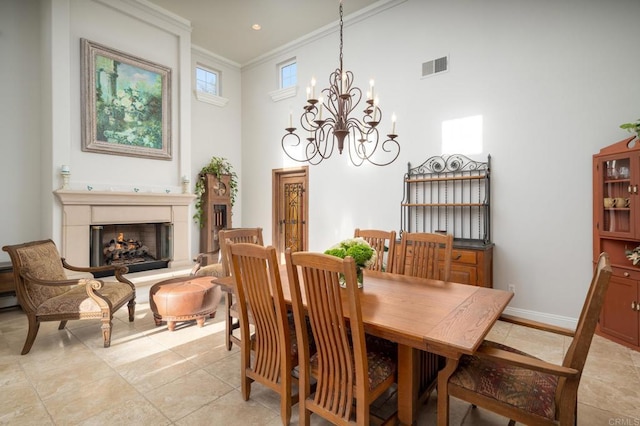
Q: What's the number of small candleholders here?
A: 2